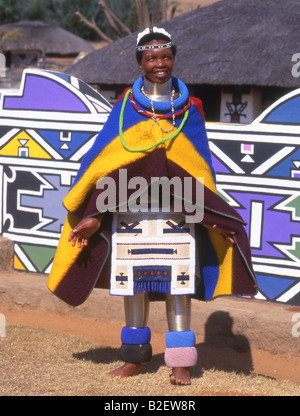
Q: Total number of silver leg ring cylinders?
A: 2